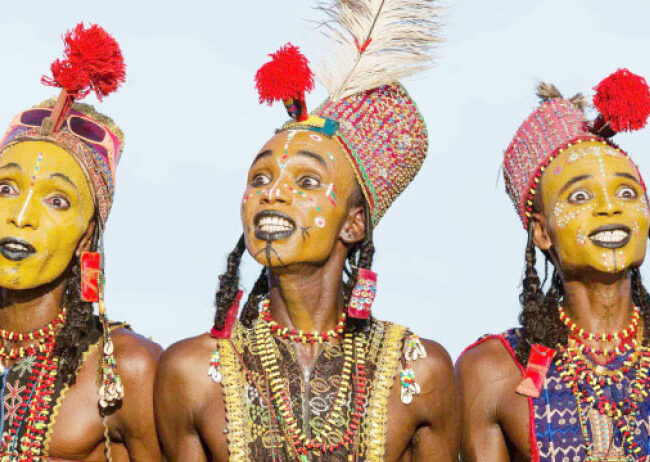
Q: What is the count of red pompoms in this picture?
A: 3